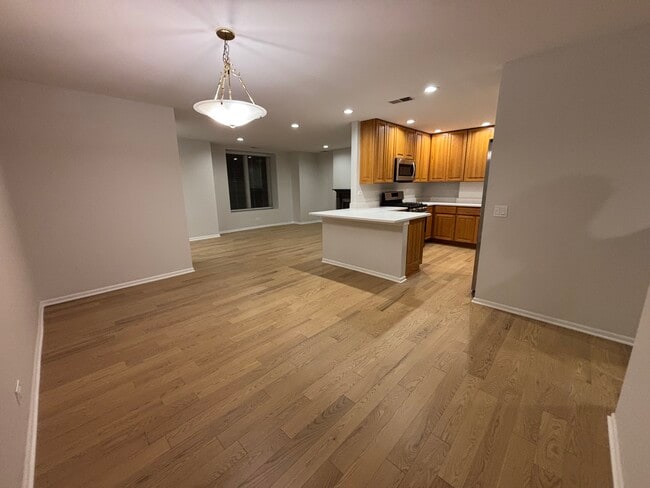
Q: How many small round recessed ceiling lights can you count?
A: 8